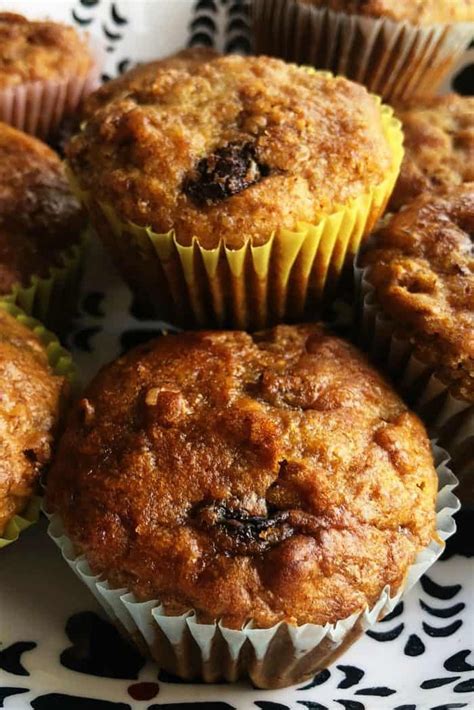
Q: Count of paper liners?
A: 7